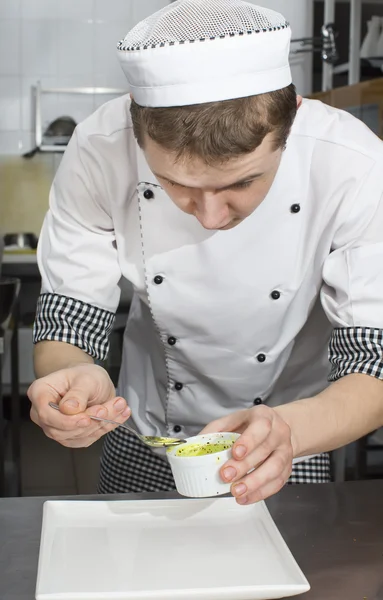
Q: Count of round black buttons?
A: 9